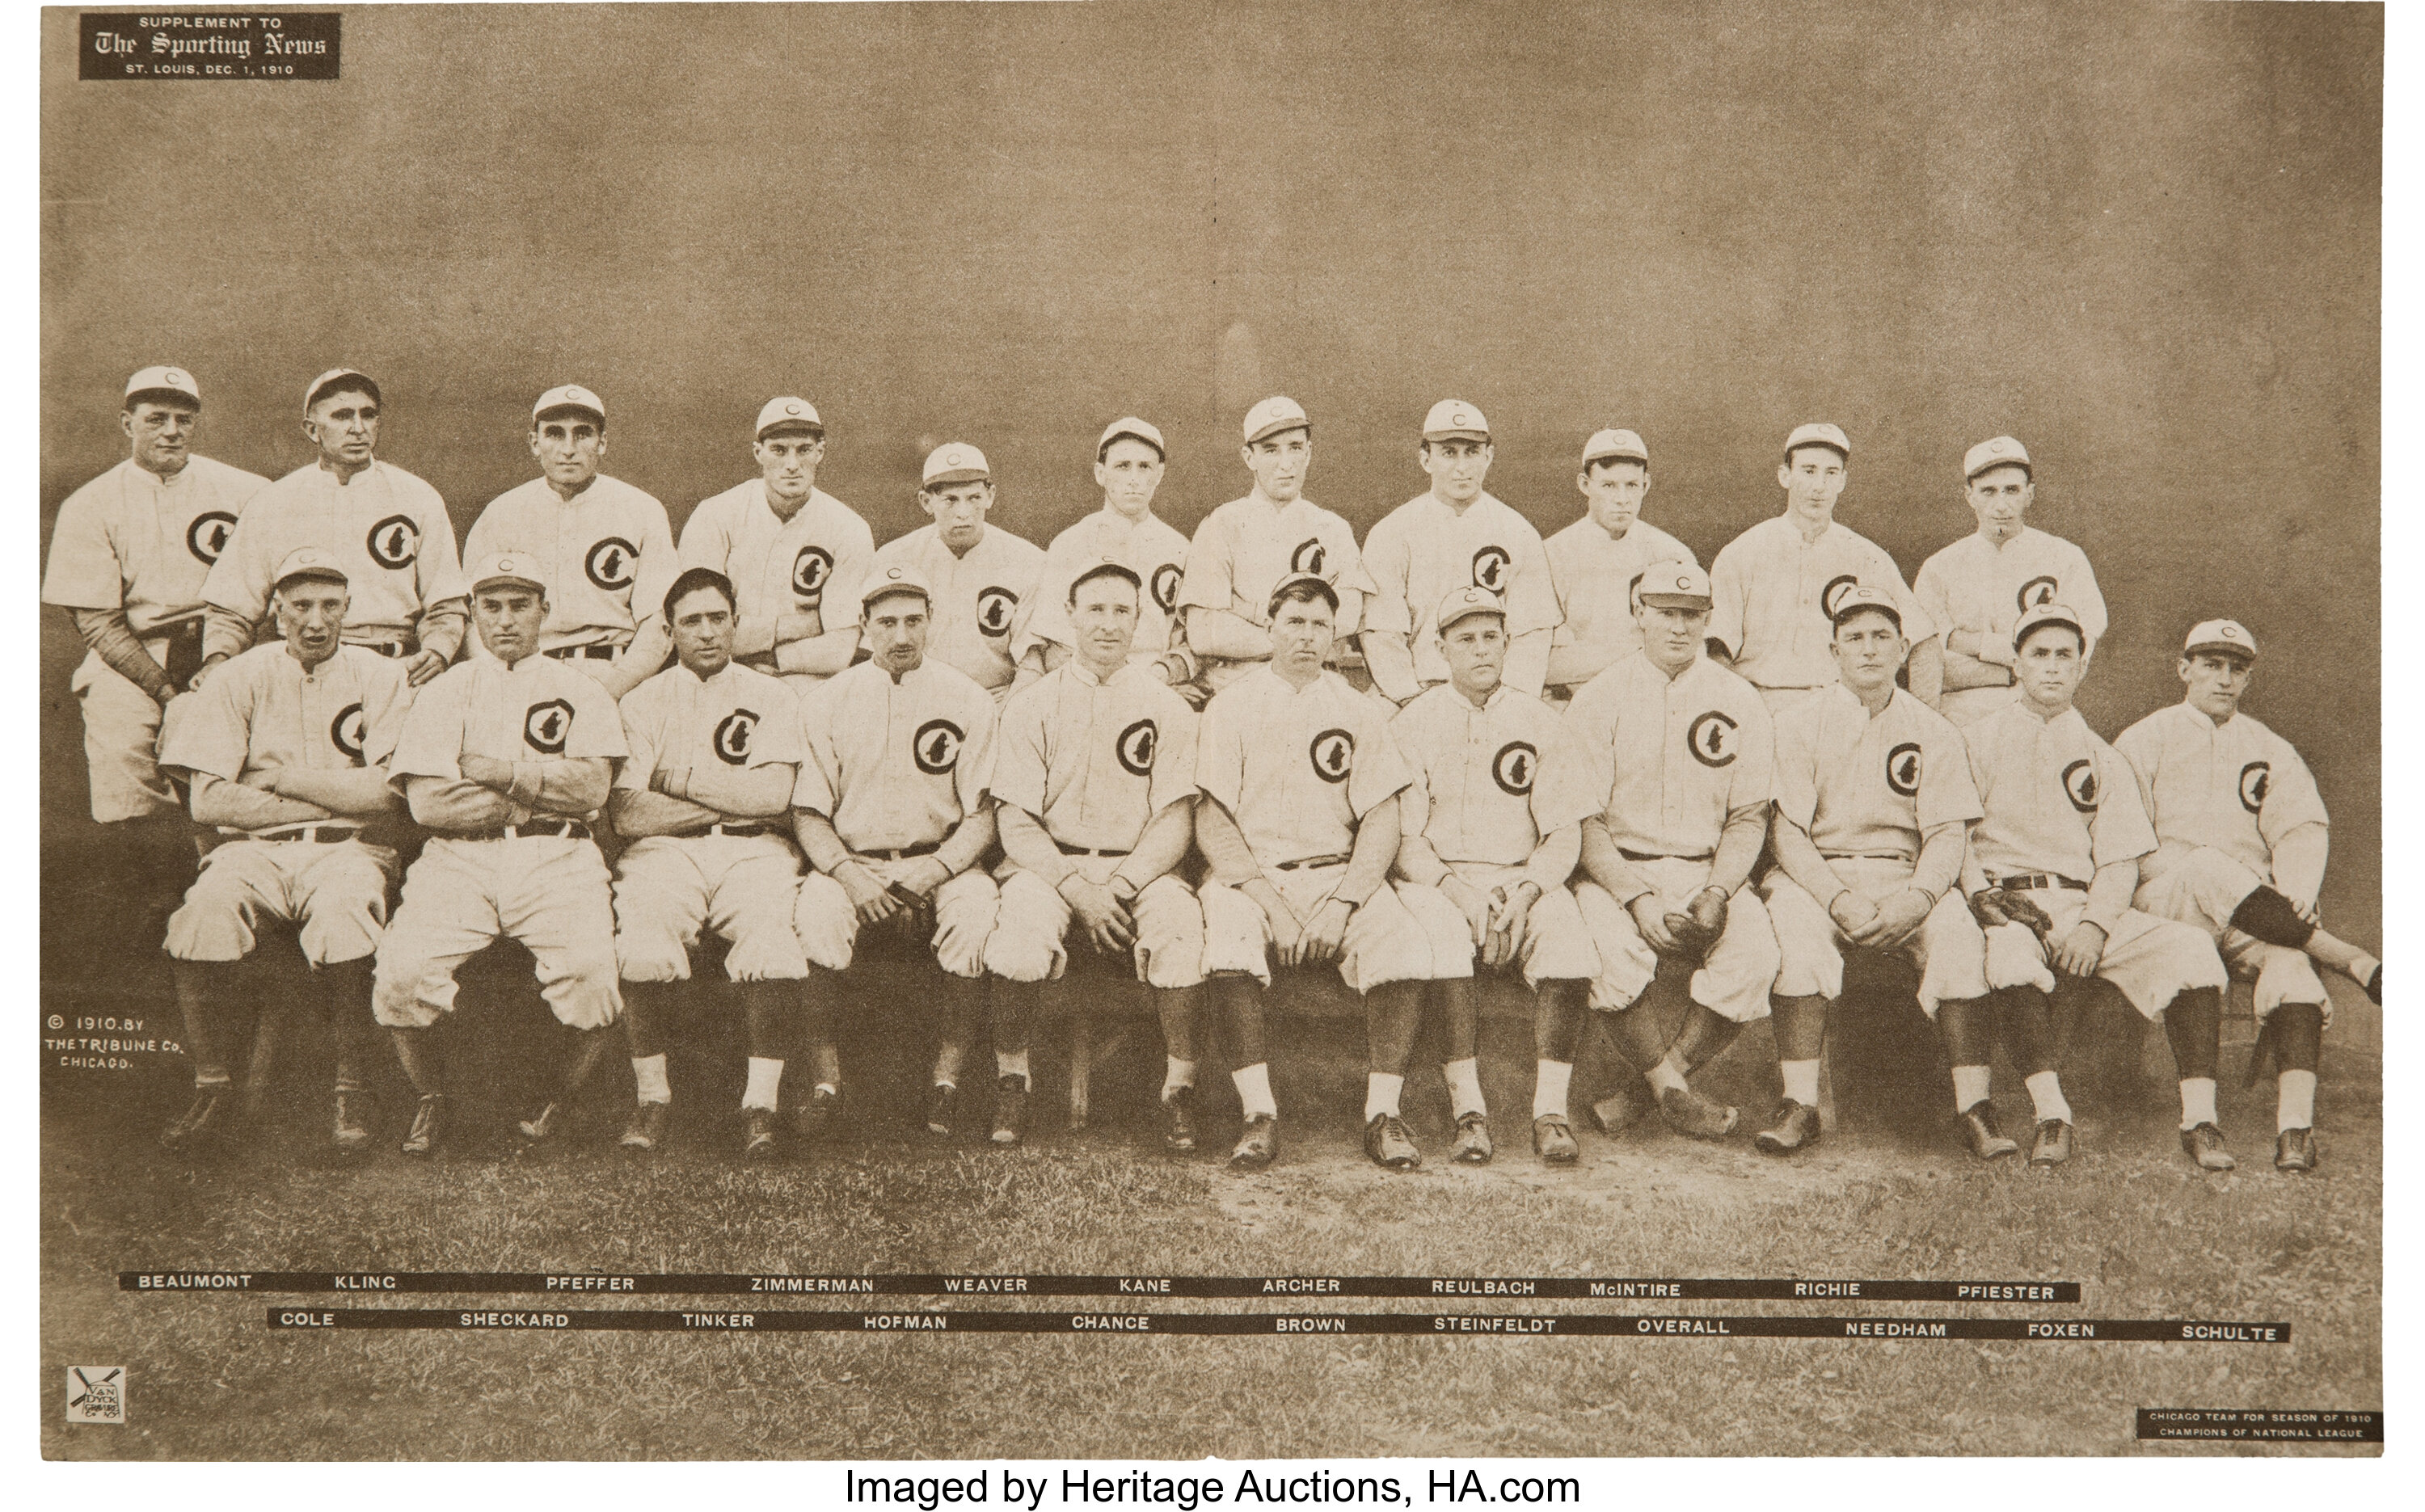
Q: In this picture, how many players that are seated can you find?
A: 11